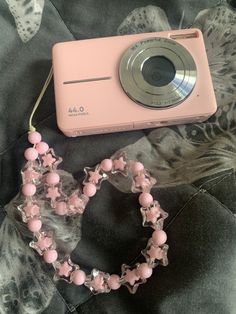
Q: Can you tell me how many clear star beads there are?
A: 14